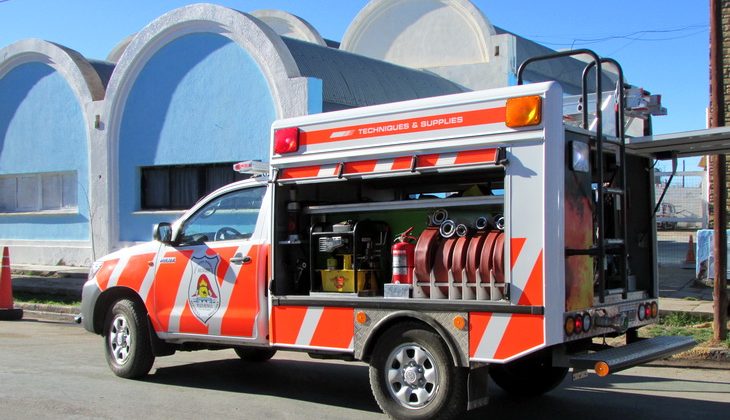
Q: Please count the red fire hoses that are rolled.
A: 6